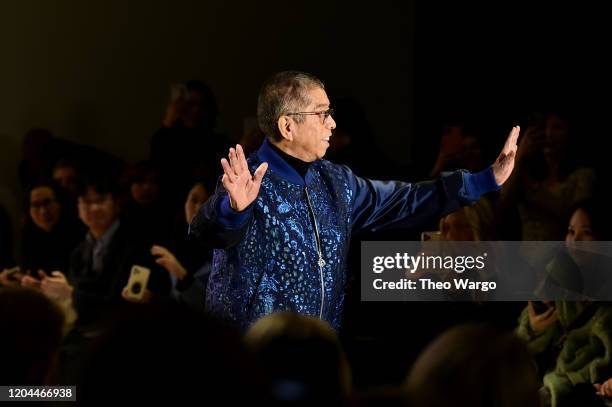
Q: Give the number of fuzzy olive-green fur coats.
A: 1